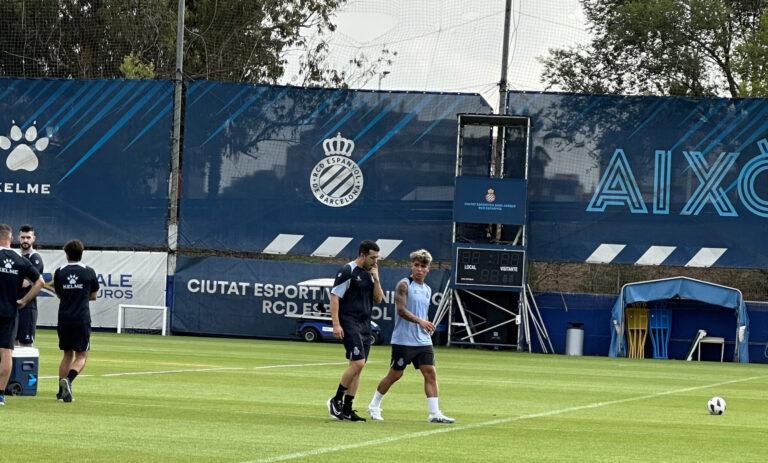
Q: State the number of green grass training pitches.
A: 1